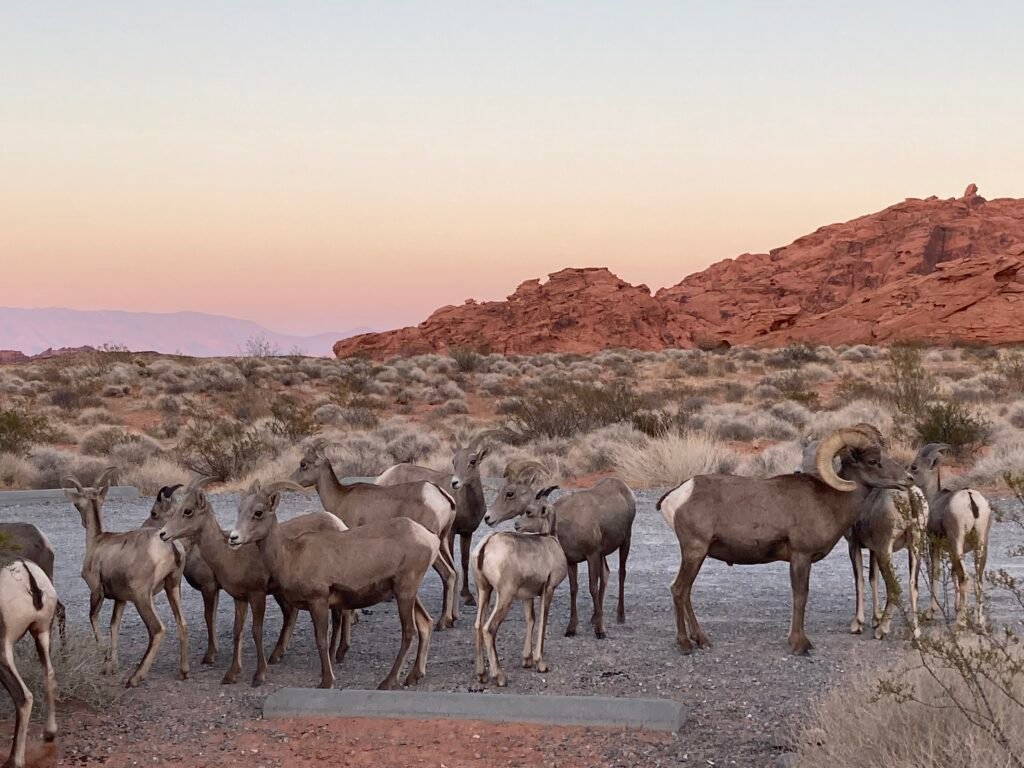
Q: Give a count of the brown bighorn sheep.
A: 13